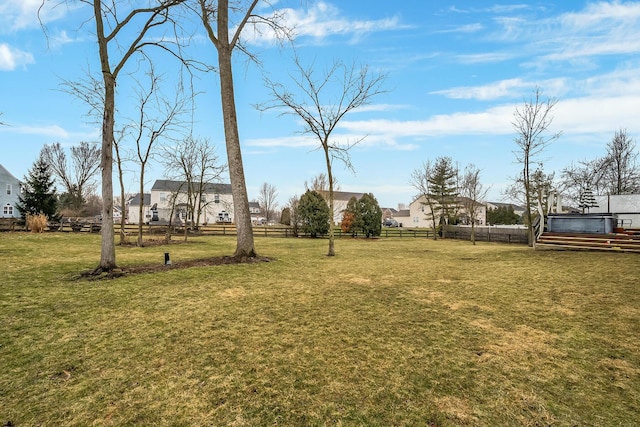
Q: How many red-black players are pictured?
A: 0